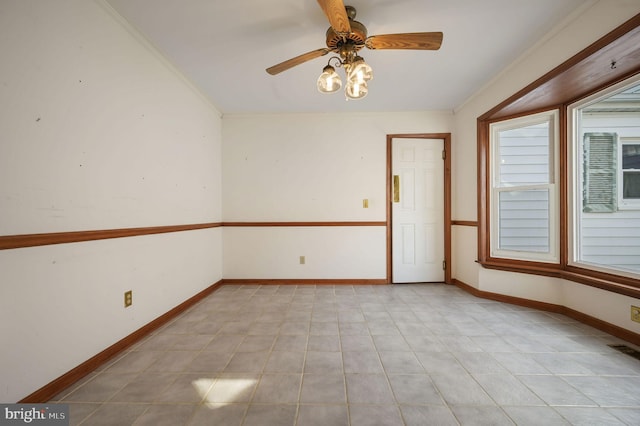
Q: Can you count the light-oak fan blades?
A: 3